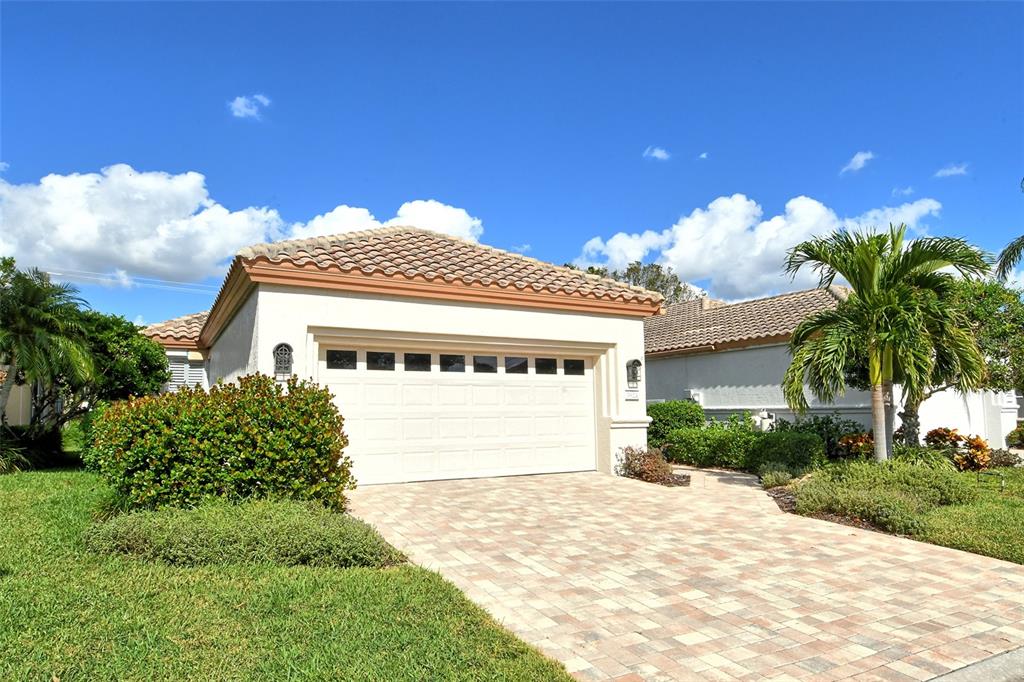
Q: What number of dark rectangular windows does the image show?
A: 8